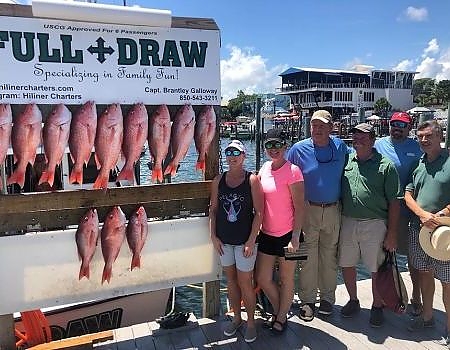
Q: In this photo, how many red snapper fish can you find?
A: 12